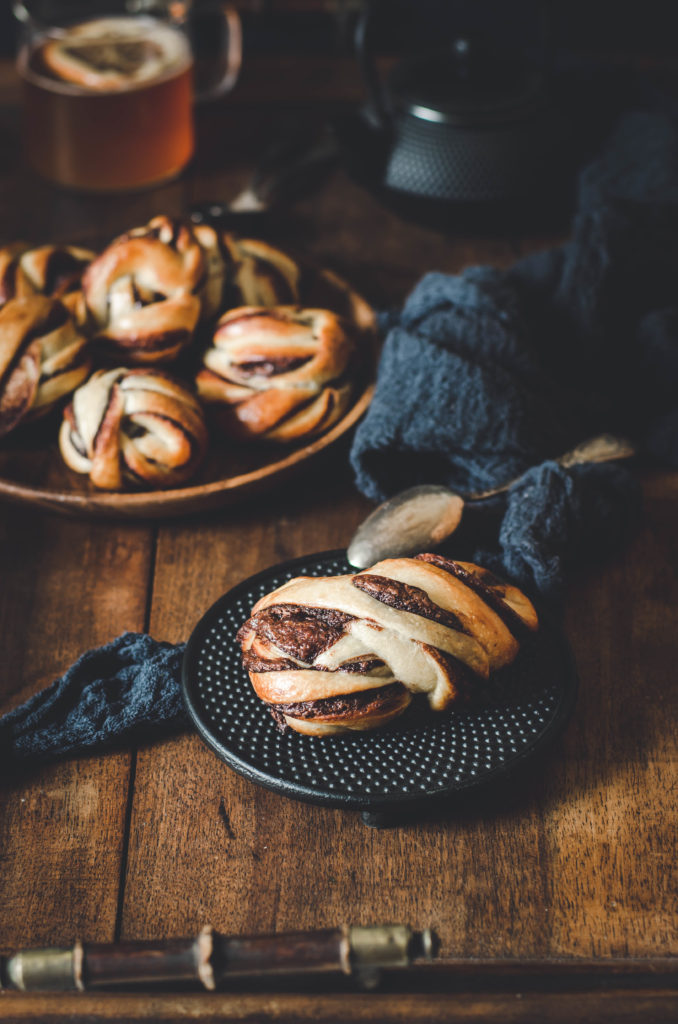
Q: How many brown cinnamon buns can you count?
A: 7